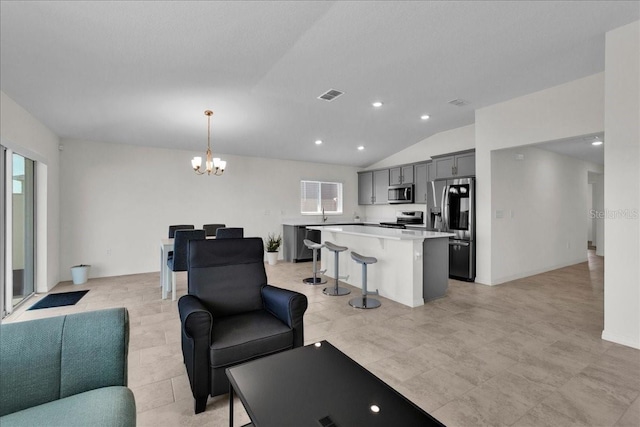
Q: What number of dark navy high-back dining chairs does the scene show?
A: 4